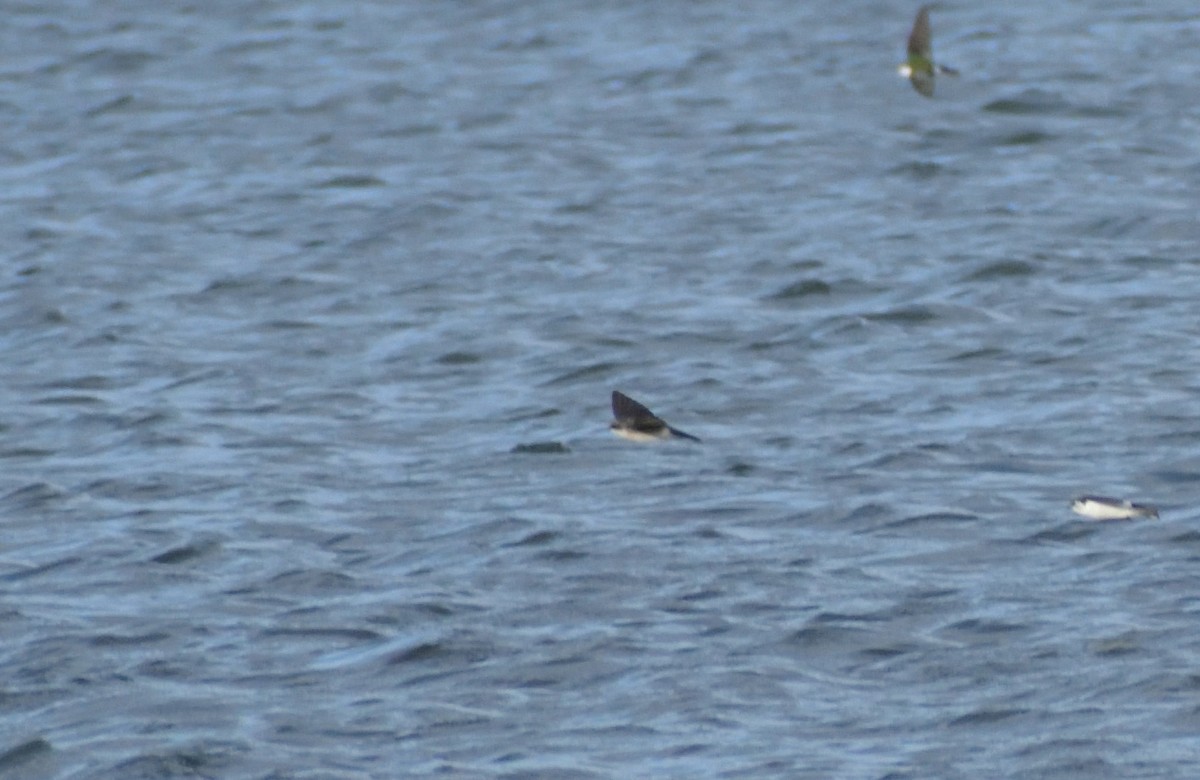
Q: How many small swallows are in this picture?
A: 3